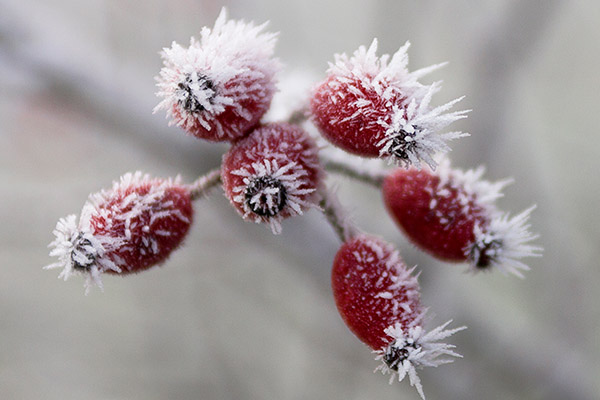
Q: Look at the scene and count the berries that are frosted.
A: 6